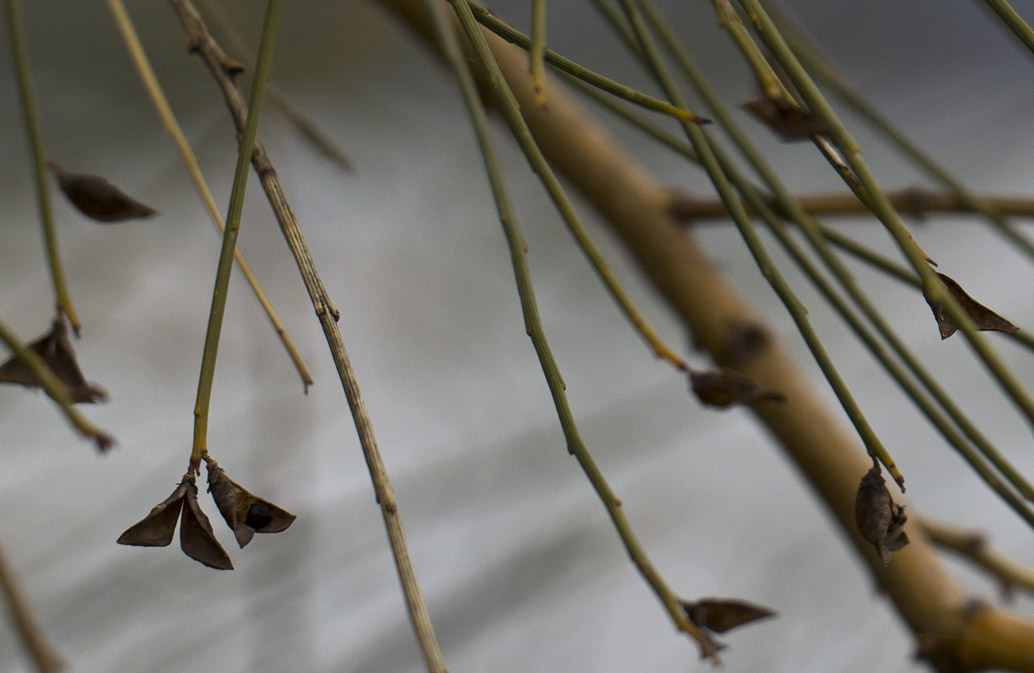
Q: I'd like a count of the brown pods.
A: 9